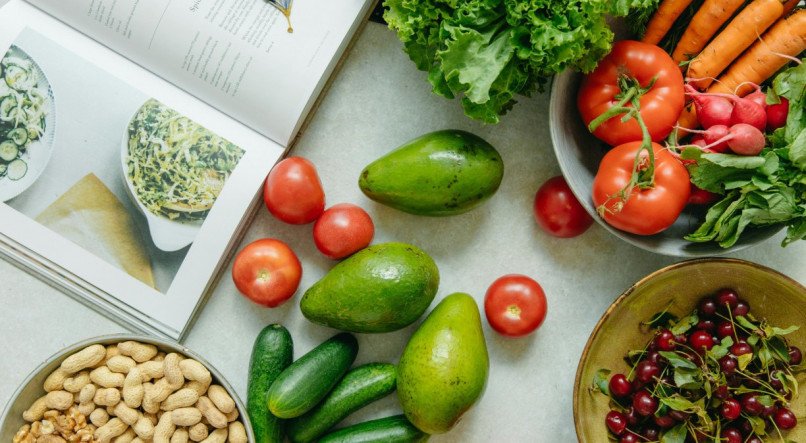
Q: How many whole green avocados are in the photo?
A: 3